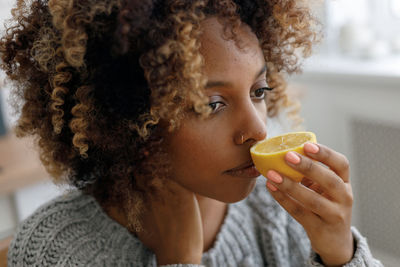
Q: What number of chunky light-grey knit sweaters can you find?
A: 1